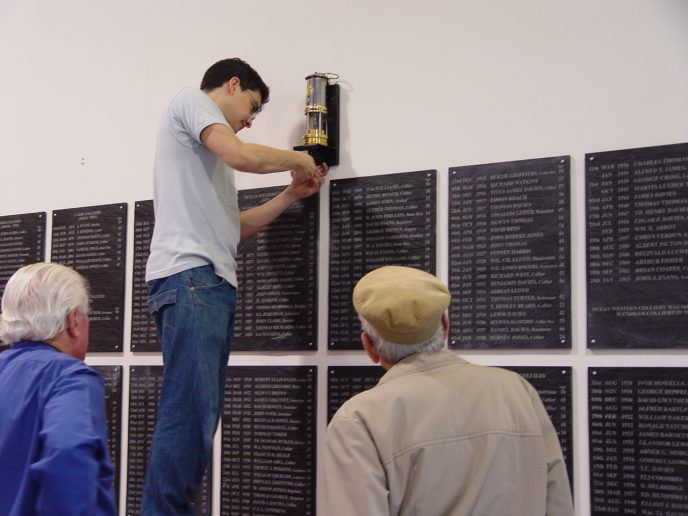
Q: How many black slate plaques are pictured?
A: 13